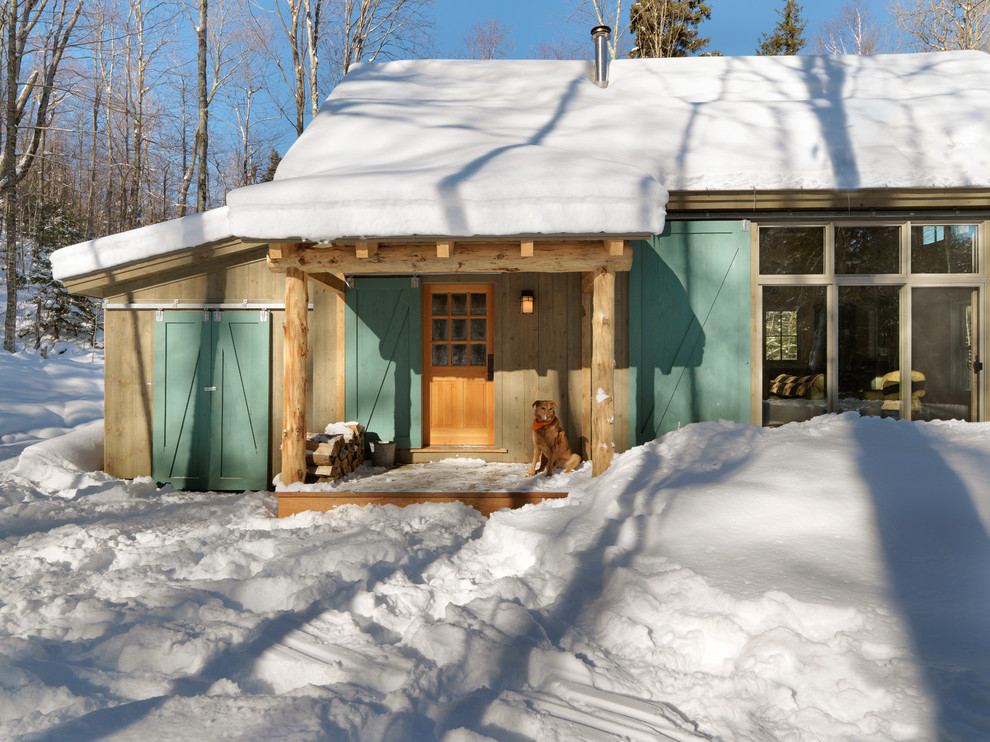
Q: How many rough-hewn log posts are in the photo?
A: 2